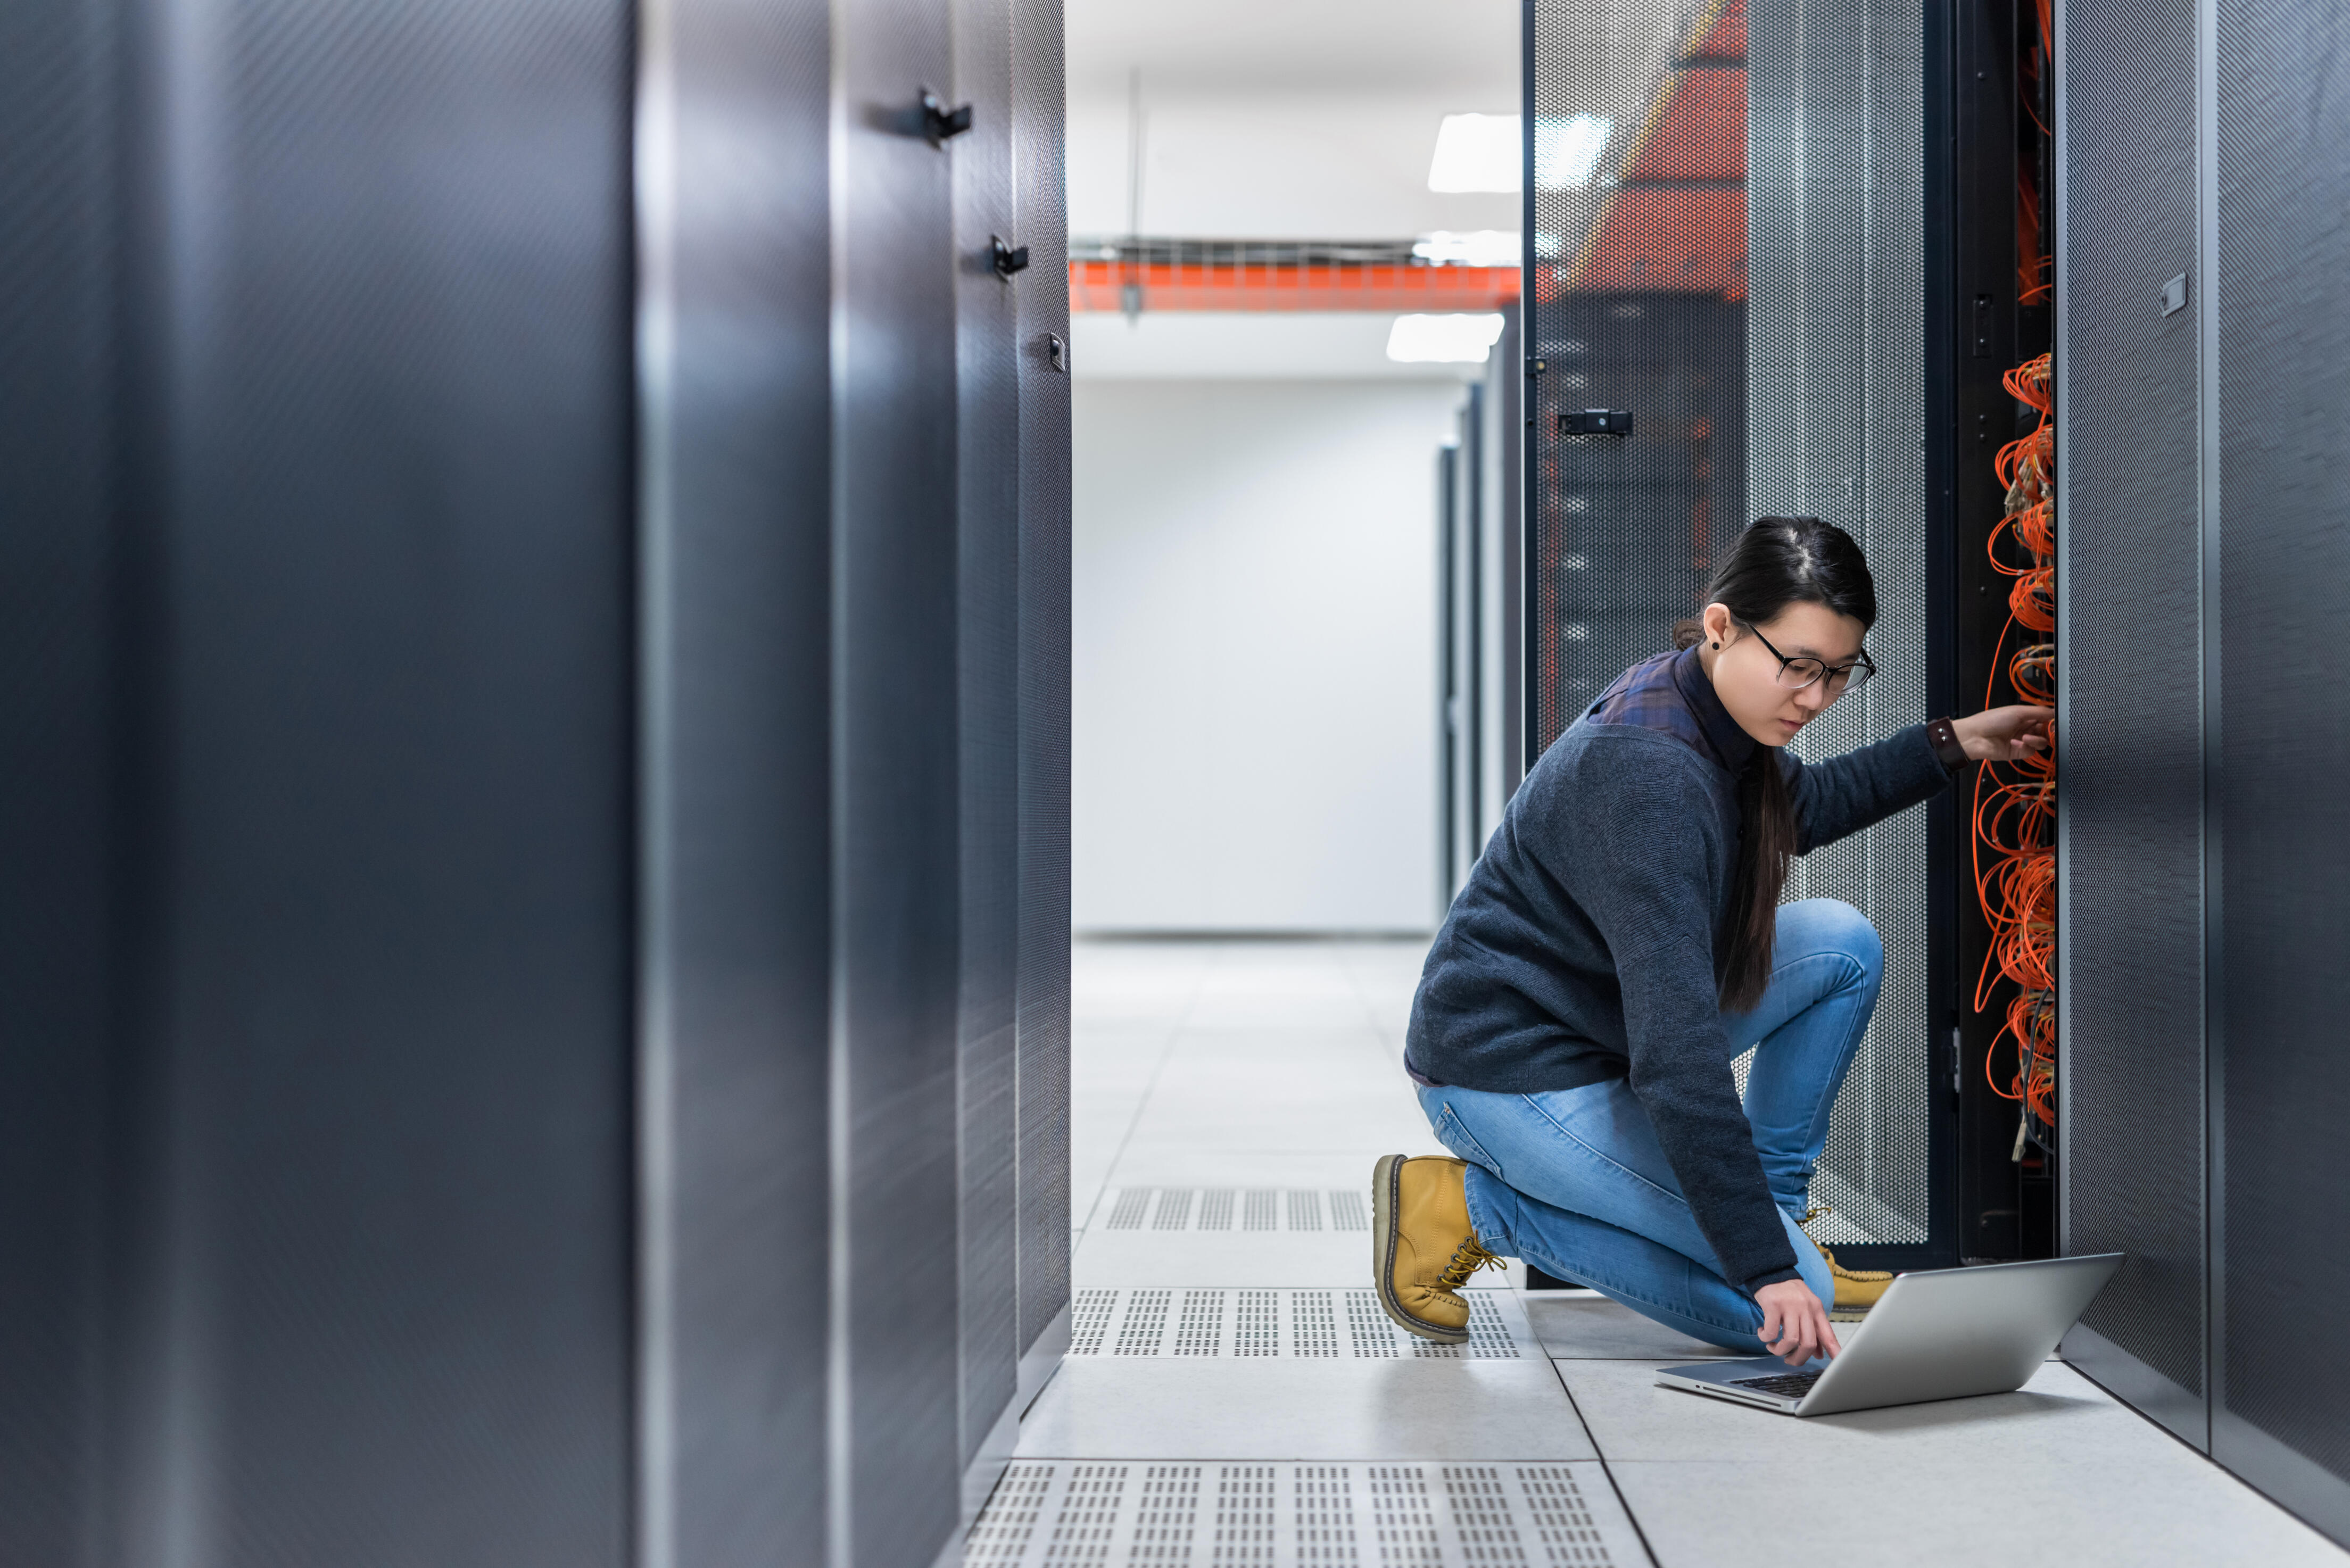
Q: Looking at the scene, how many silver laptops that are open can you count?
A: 1